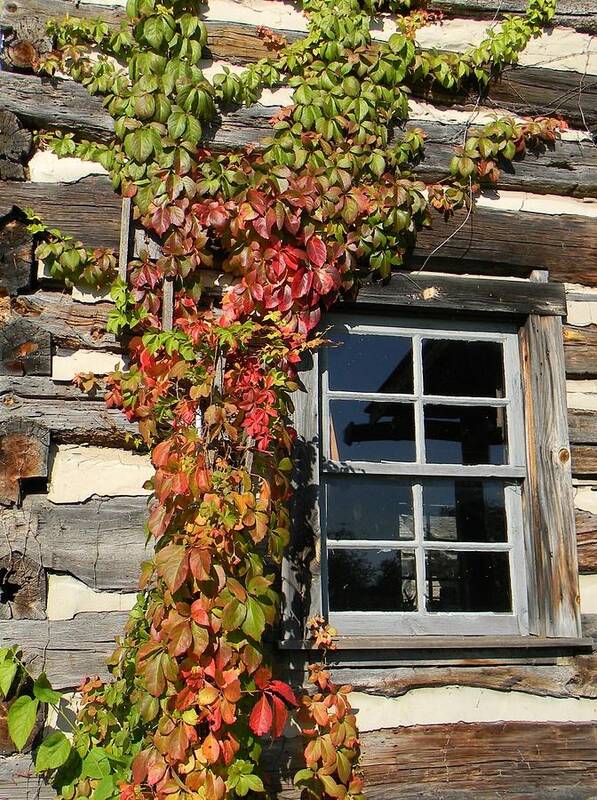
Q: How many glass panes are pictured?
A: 8